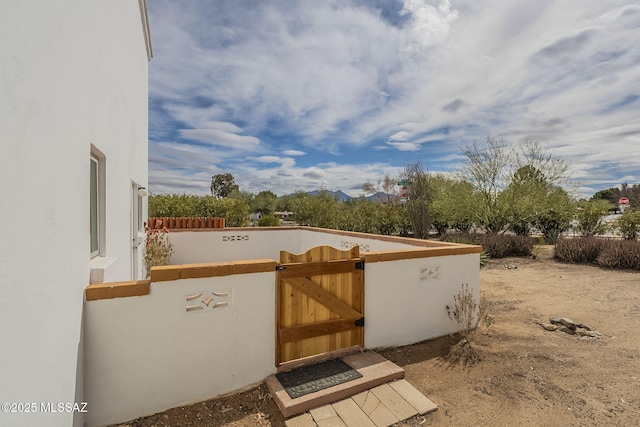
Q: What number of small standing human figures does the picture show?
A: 0